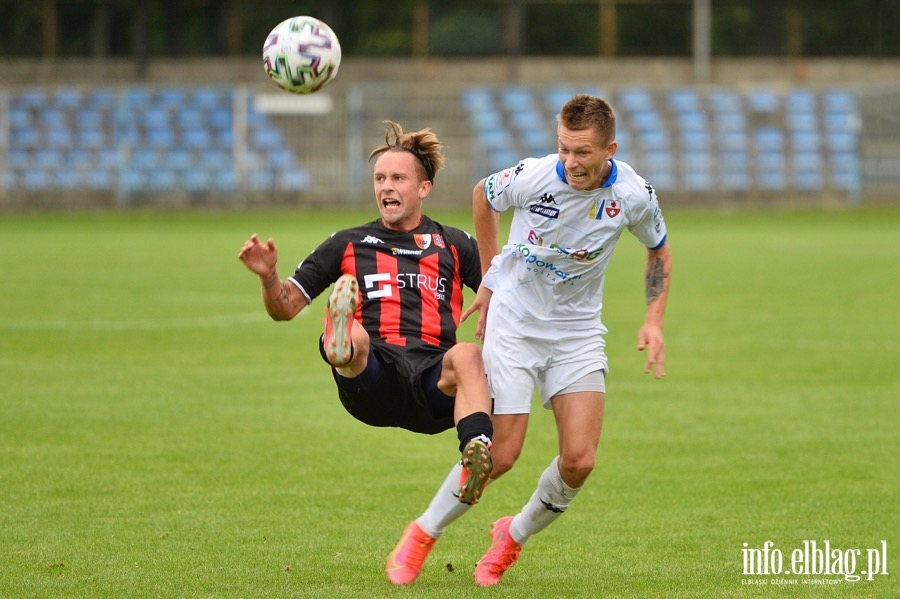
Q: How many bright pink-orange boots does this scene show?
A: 2